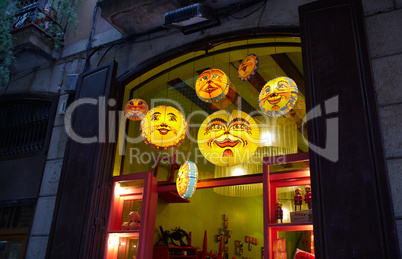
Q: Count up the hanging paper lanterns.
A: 7